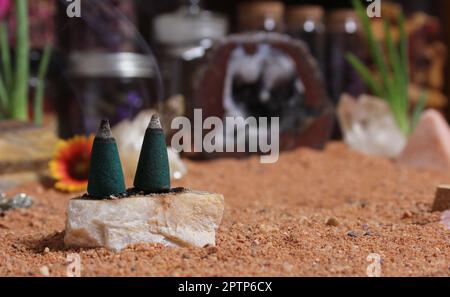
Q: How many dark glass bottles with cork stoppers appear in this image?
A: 3